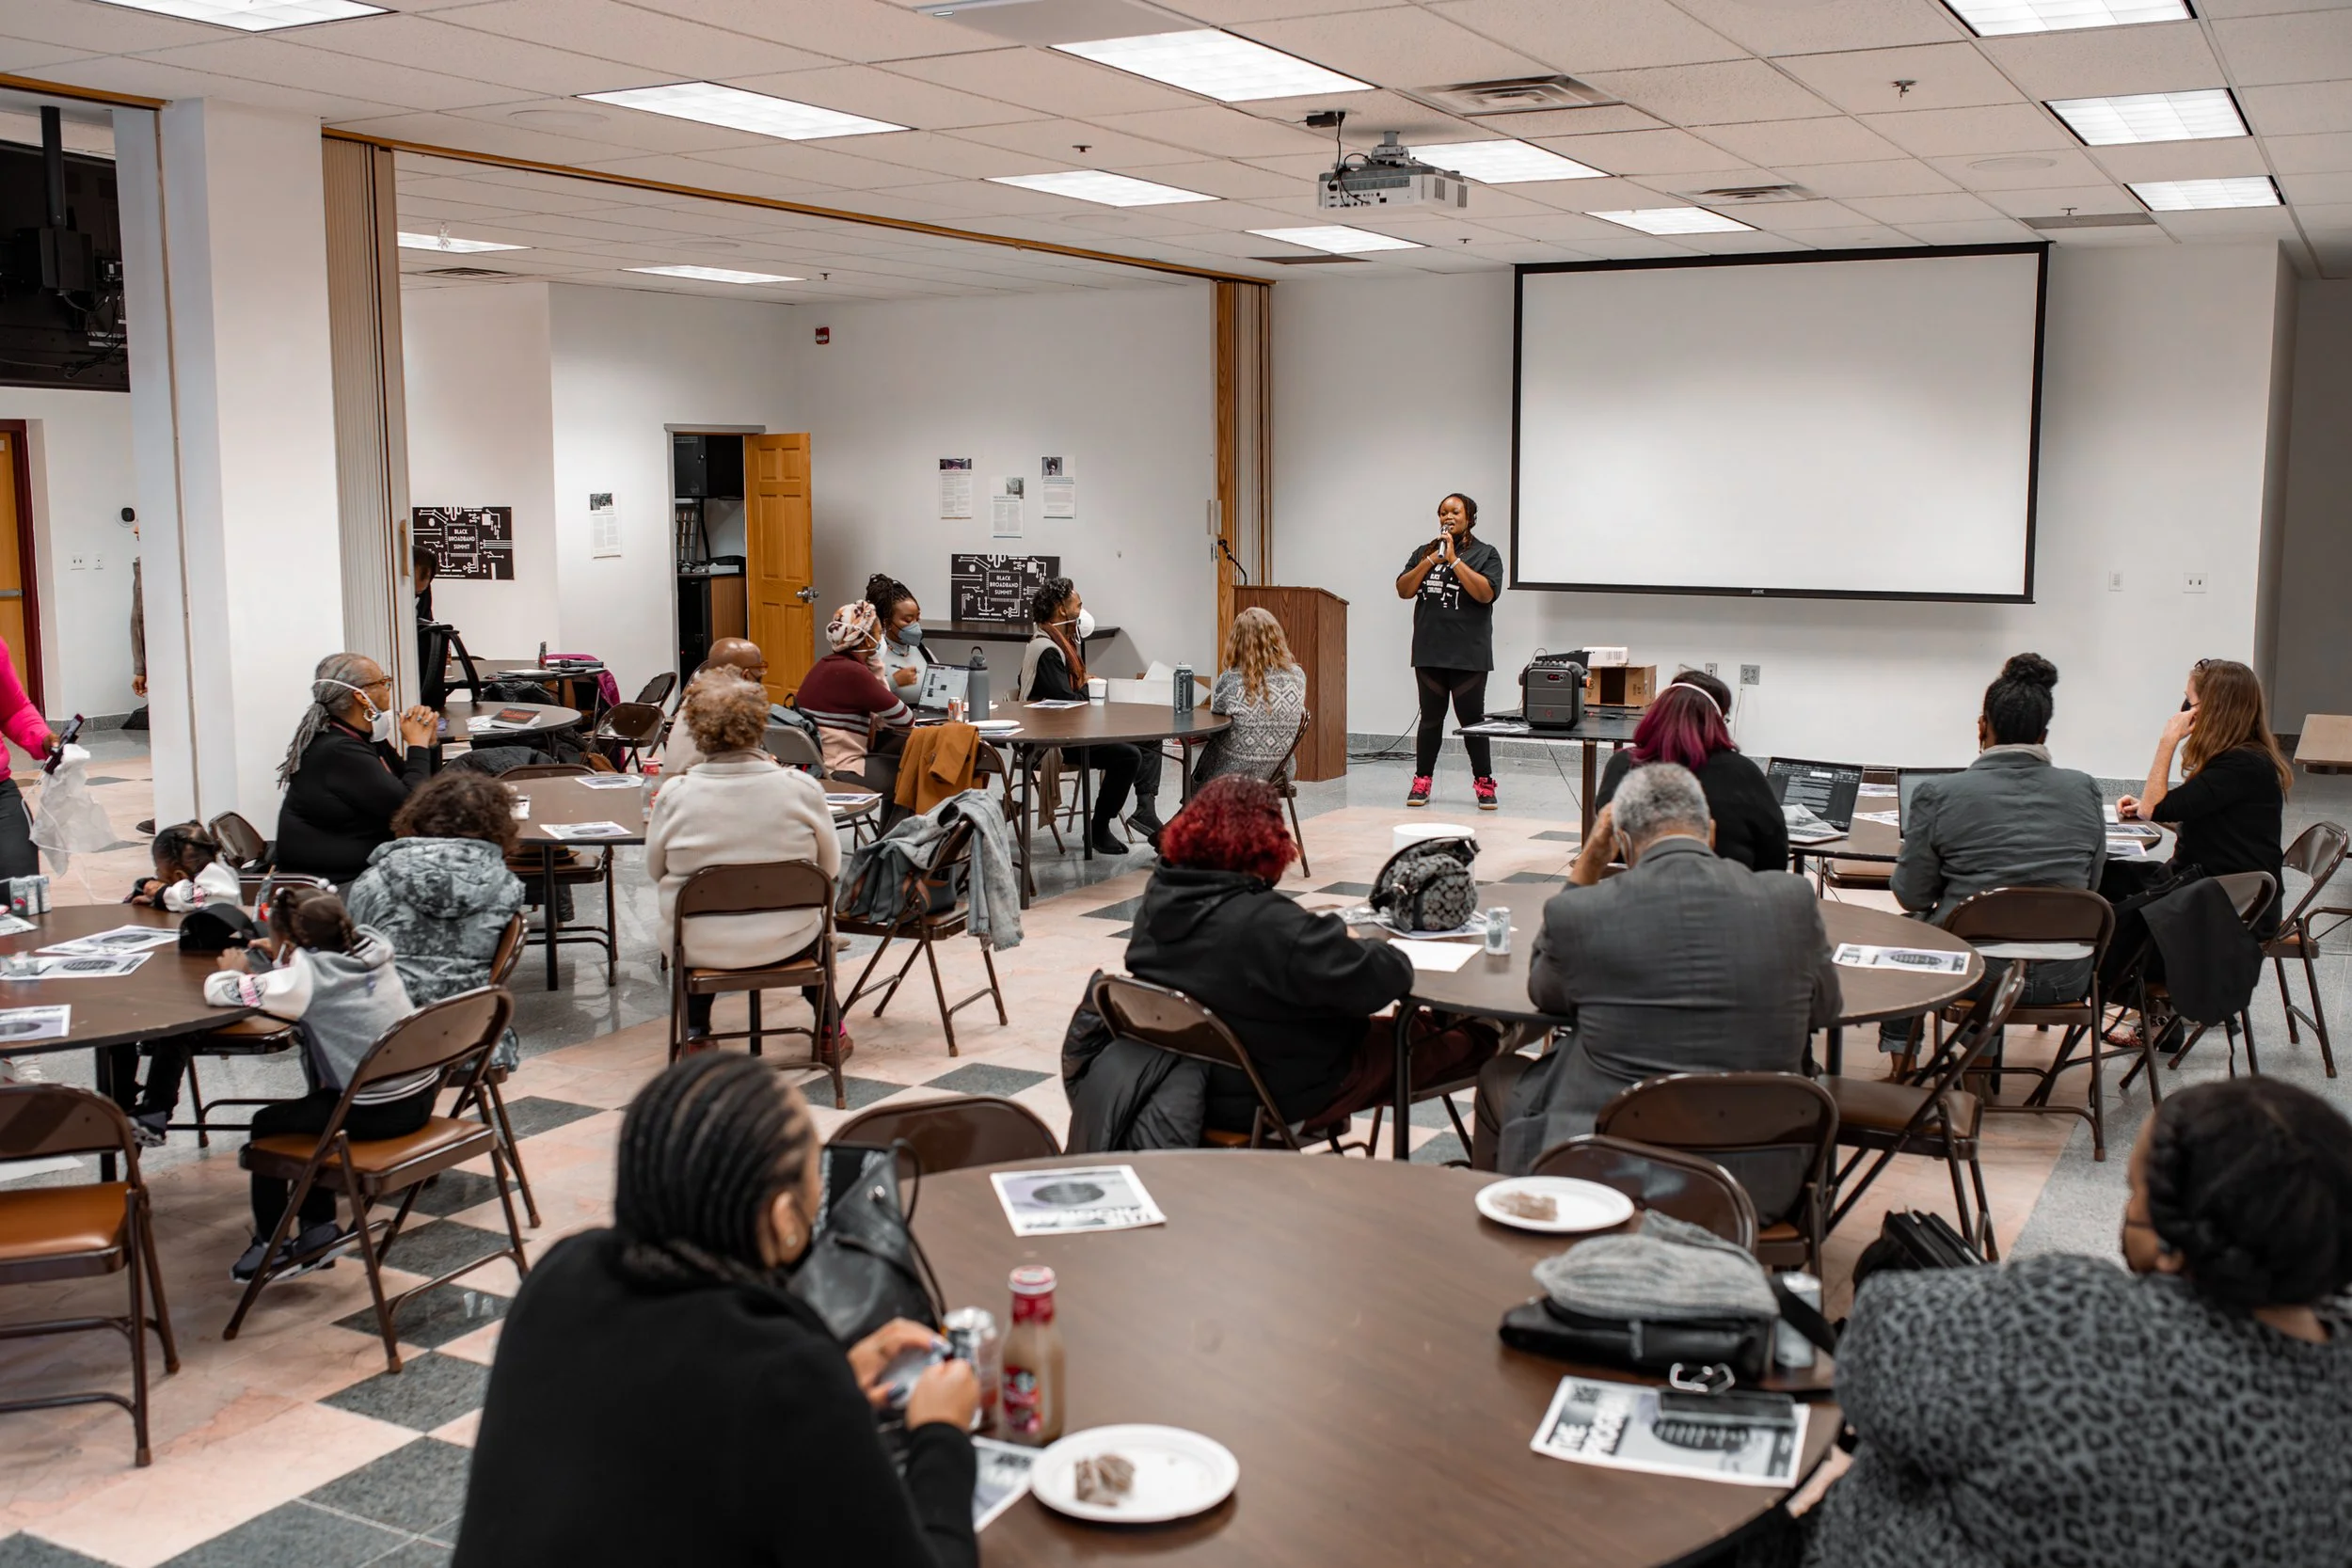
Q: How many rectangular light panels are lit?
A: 12